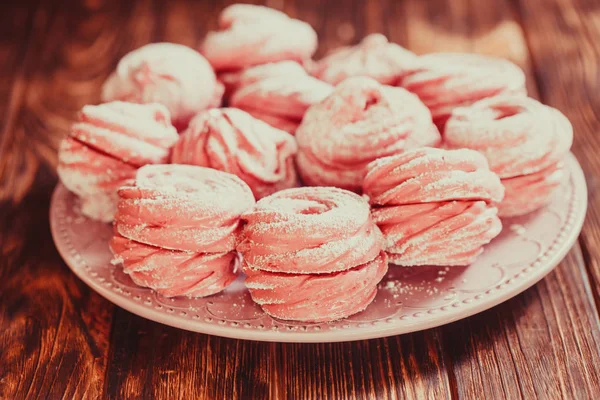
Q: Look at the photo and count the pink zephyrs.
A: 12